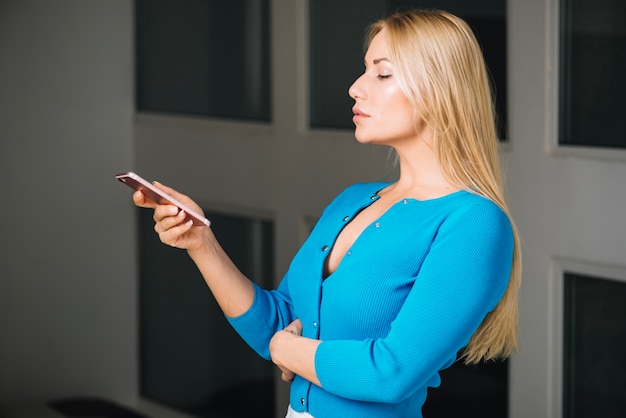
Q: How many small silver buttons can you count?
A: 8